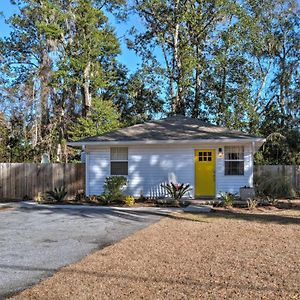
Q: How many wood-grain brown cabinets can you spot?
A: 0